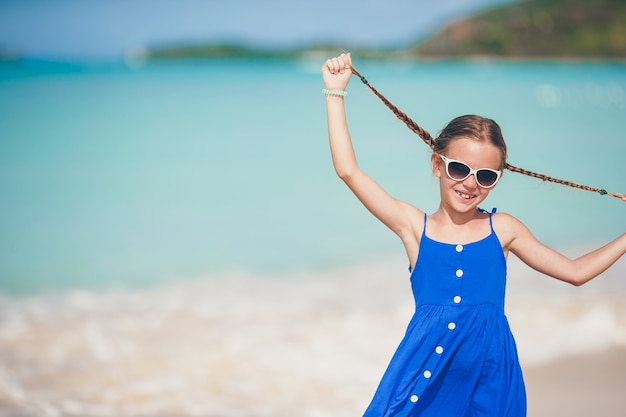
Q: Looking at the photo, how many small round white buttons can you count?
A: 7